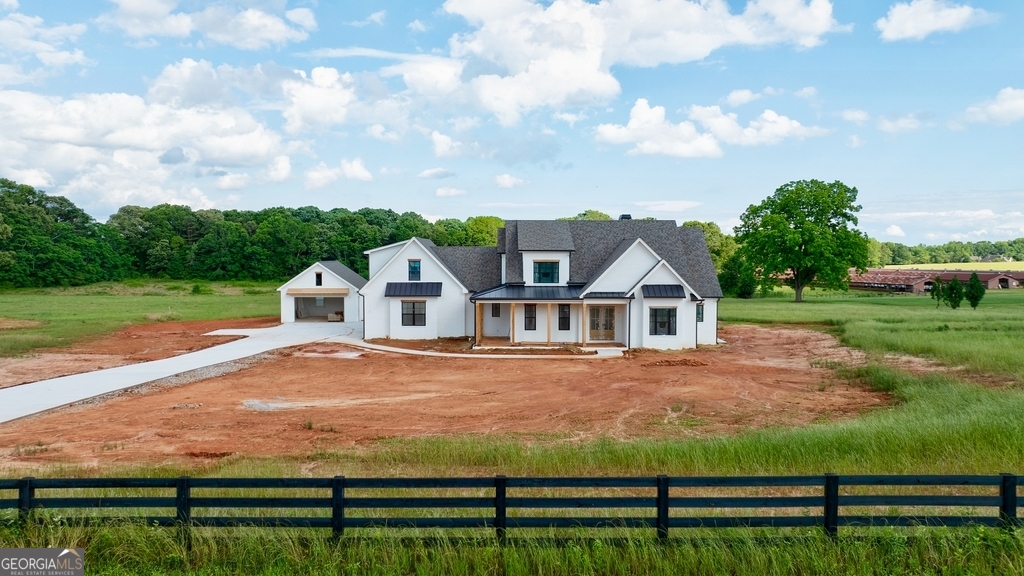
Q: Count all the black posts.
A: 7